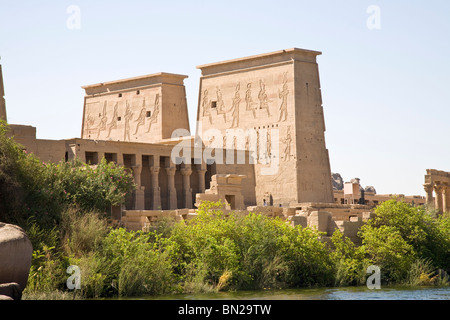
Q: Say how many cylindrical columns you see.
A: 8